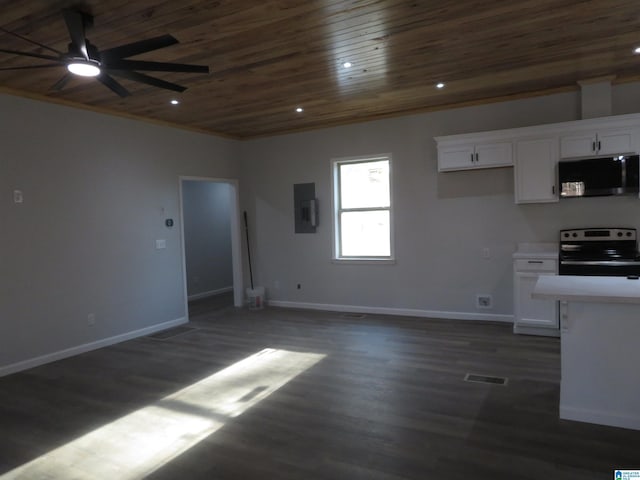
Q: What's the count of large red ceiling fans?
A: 0